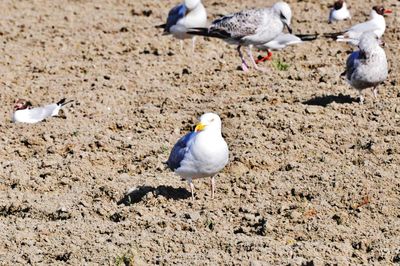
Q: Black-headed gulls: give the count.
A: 3